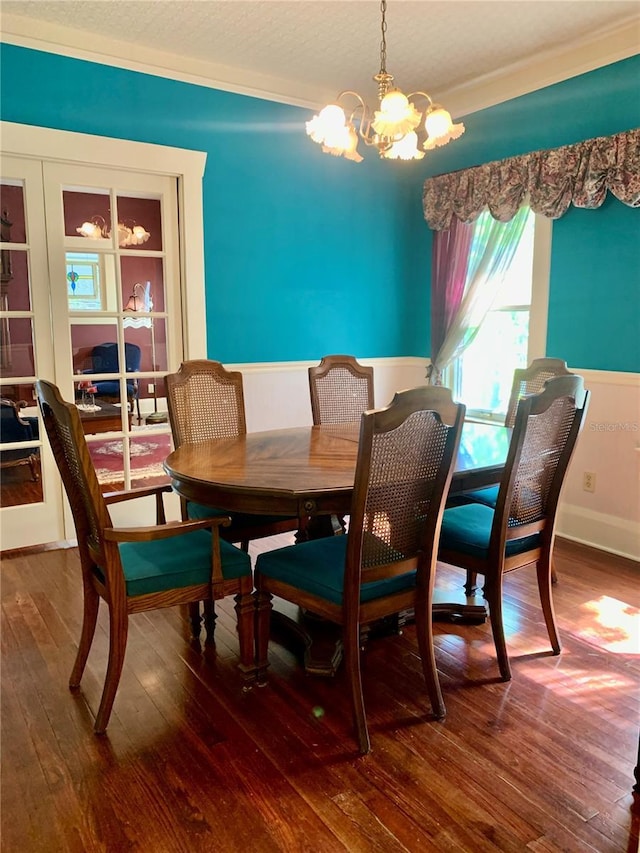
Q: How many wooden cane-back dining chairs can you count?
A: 6